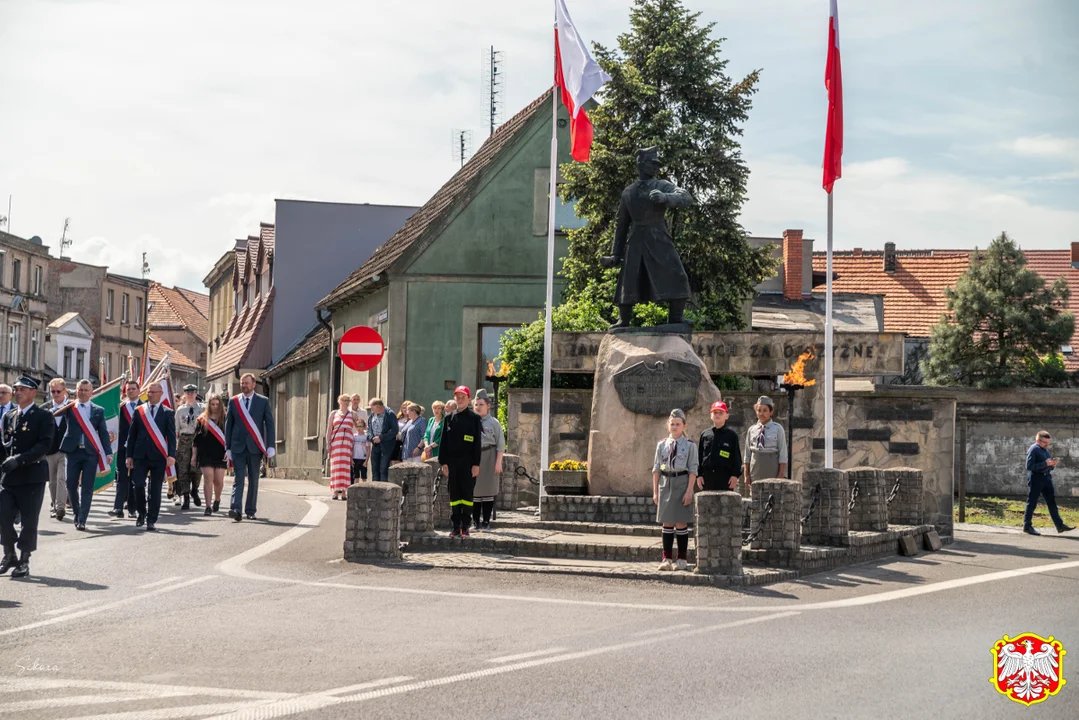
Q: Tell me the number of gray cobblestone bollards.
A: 9